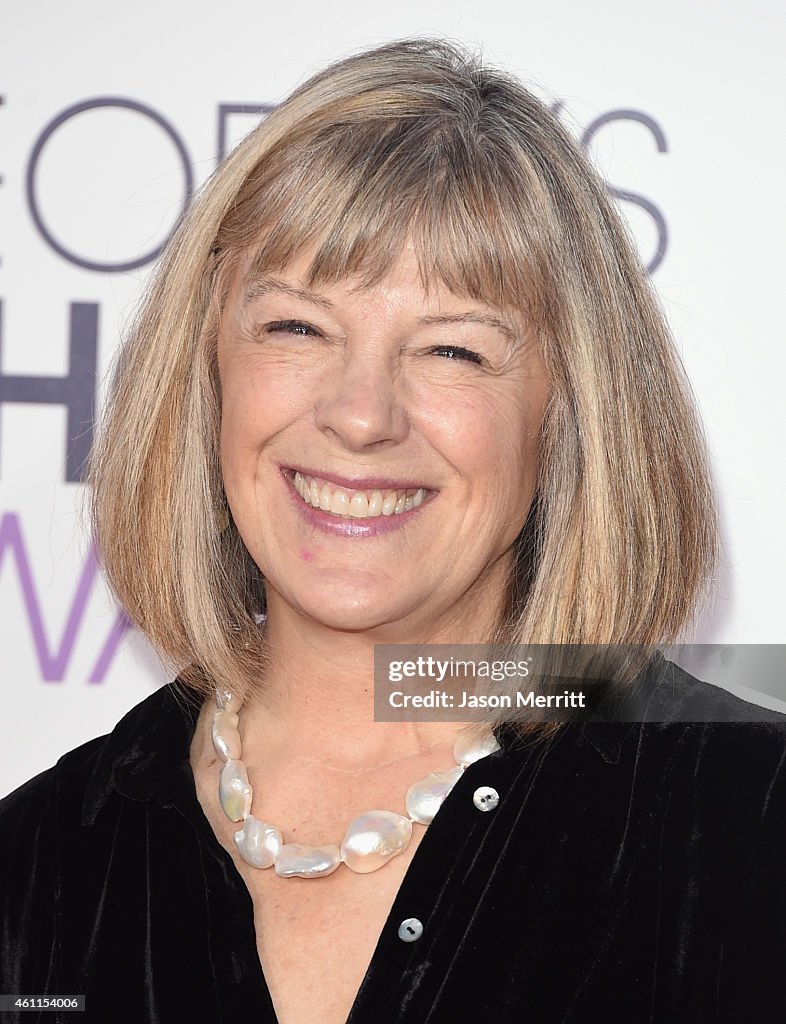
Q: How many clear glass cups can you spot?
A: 0